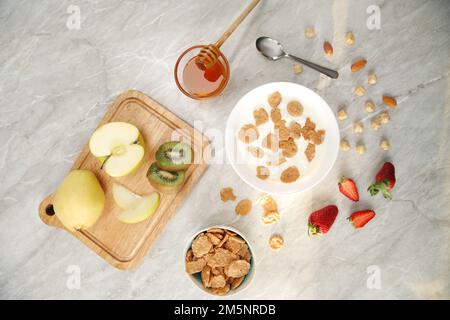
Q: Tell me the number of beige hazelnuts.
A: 13